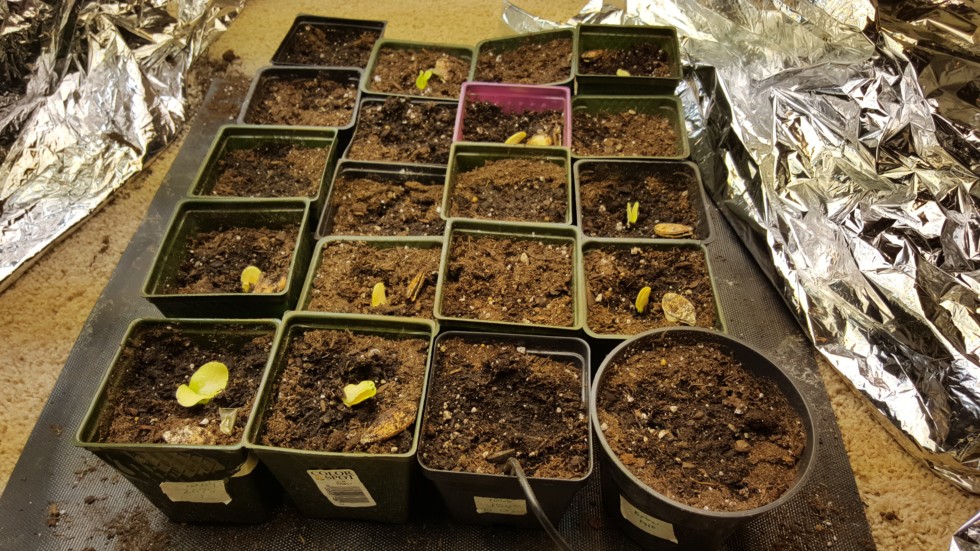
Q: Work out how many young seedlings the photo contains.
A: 9